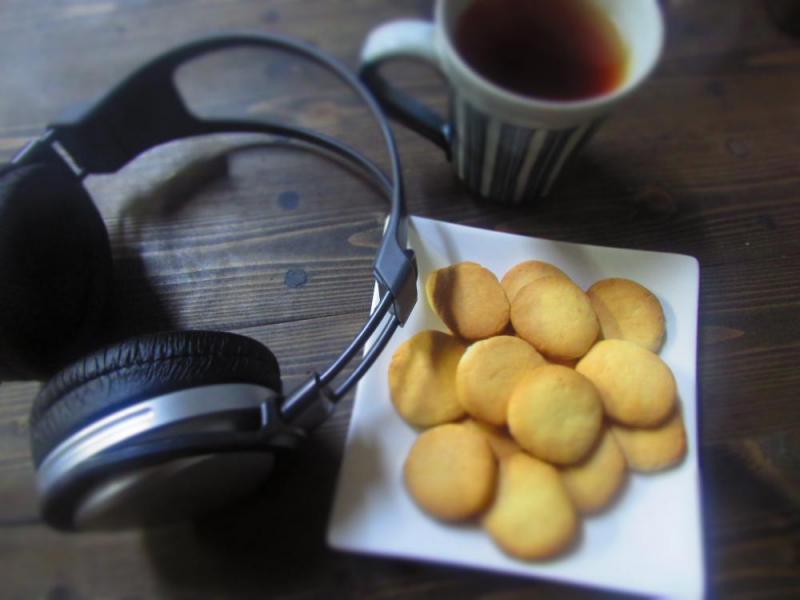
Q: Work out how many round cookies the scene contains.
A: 13